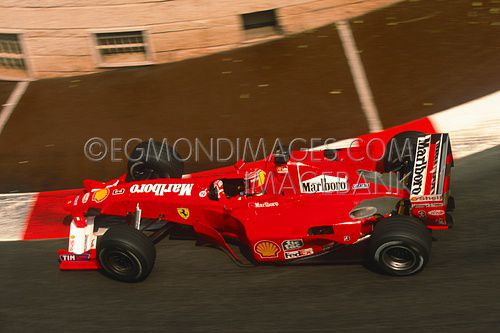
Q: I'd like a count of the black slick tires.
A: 4